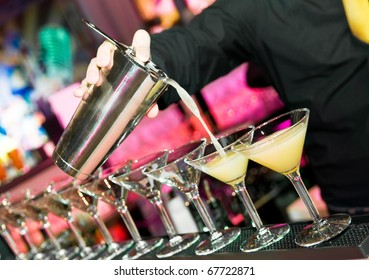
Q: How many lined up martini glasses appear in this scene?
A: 10